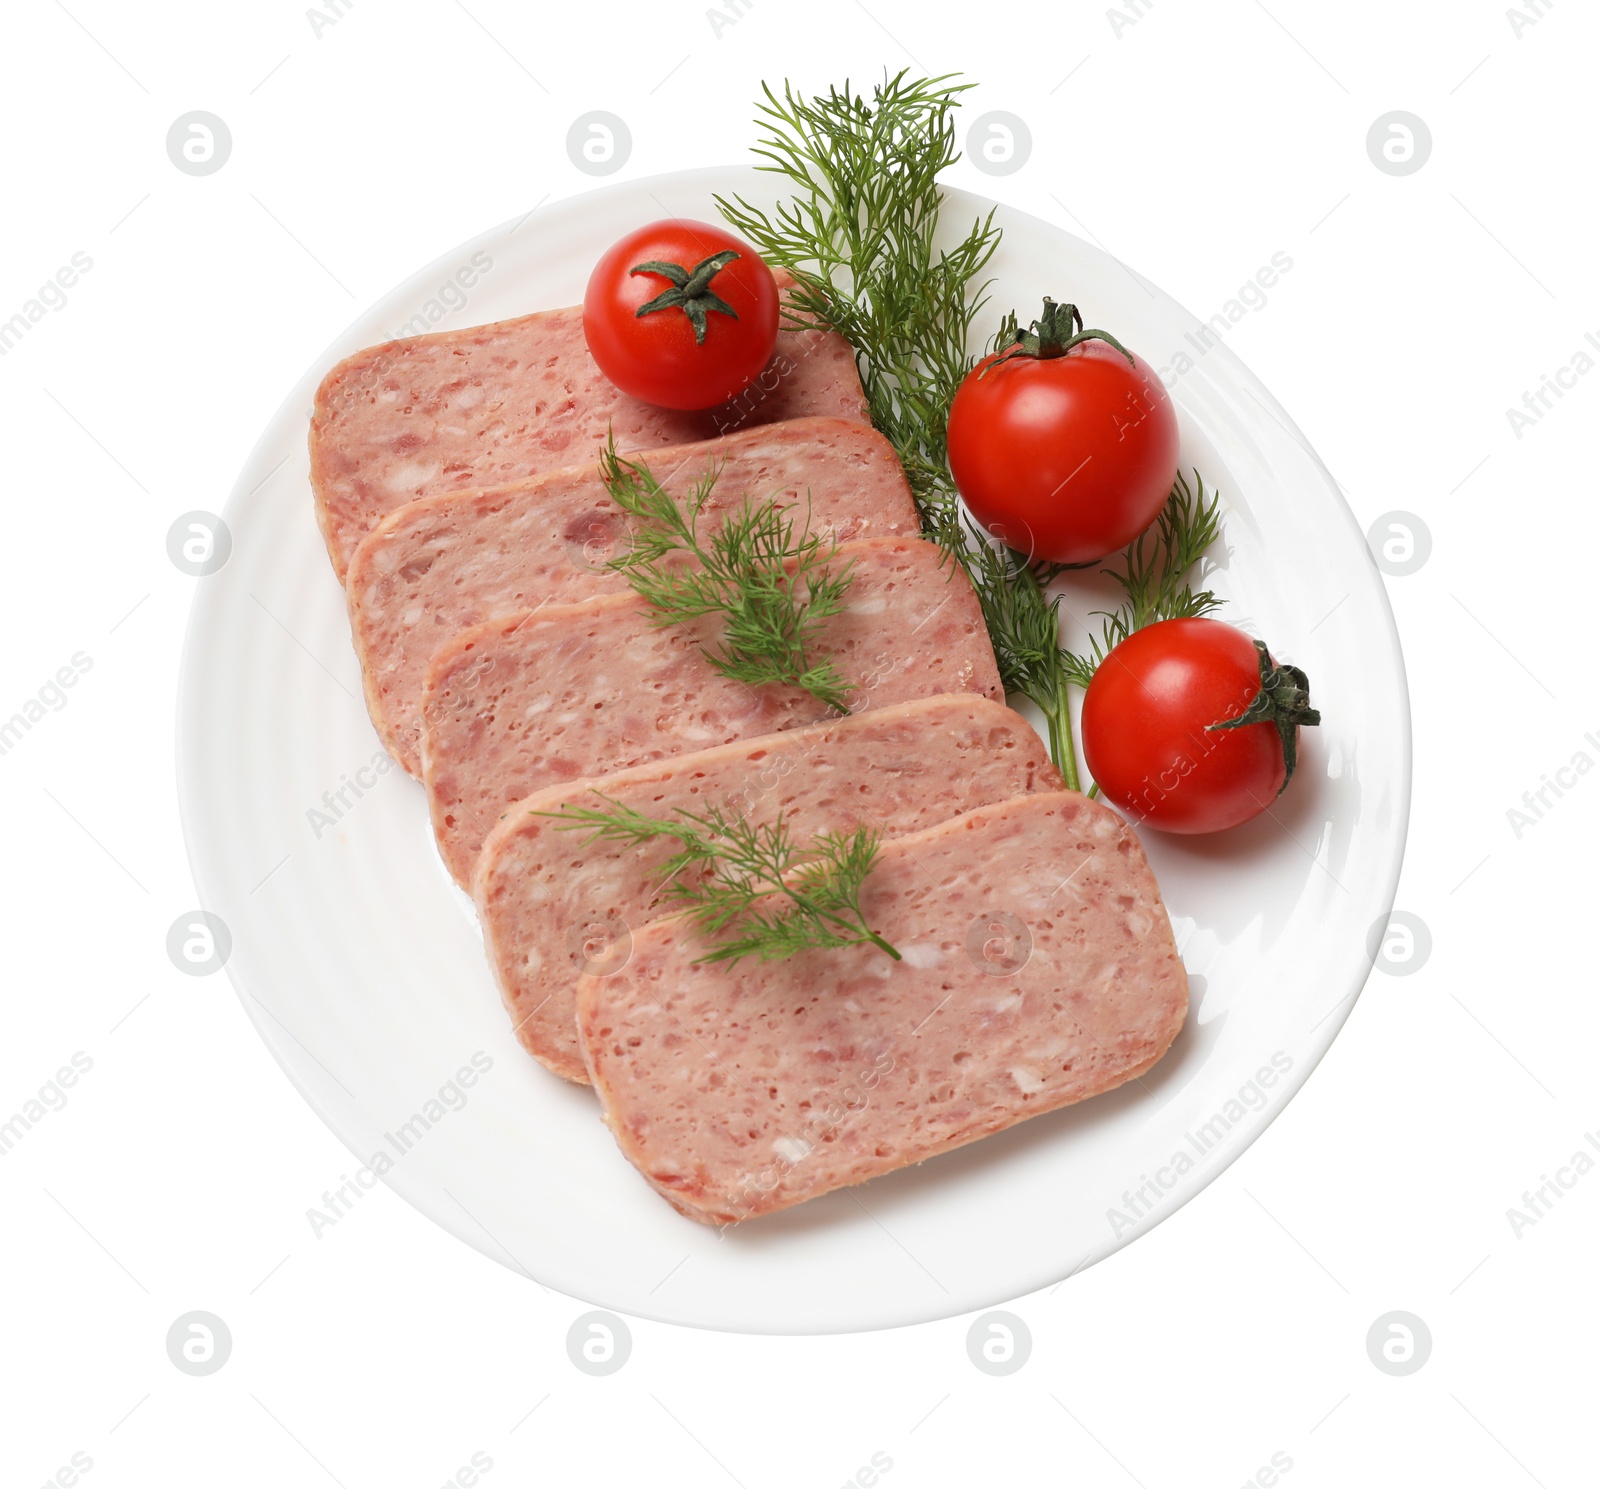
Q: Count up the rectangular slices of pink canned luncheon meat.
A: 5